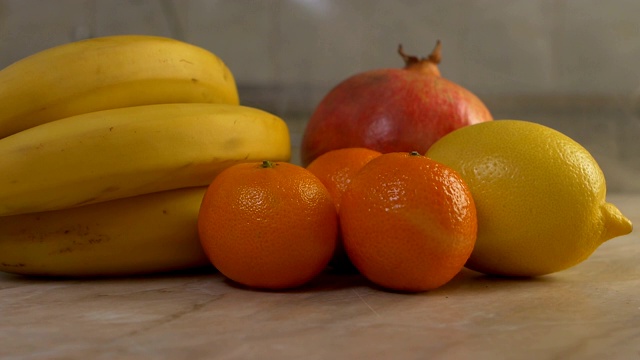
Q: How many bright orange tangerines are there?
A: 3